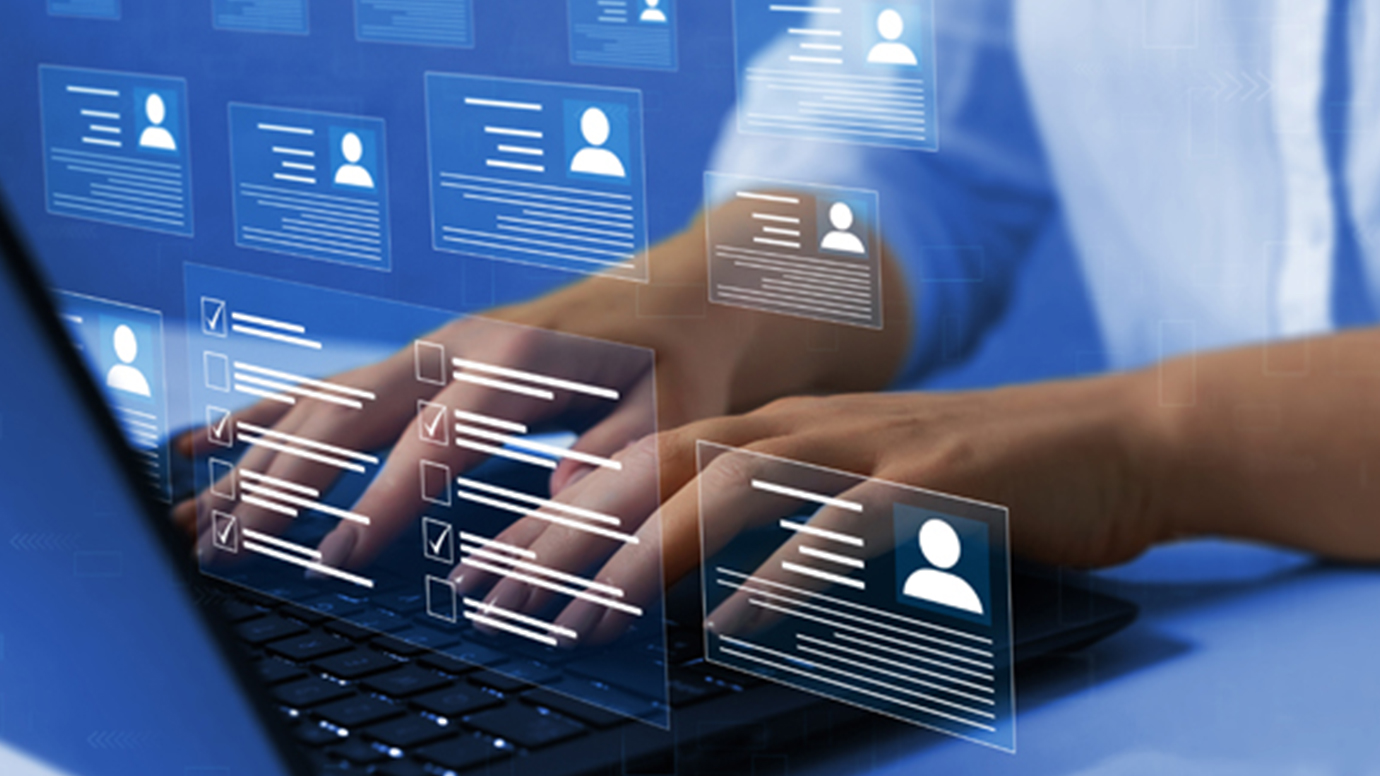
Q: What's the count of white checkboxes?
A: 10